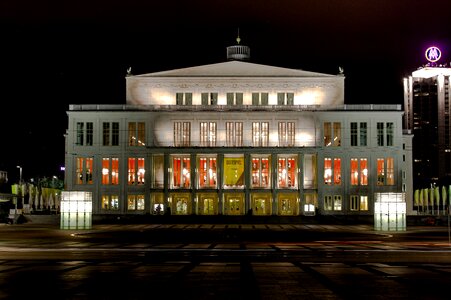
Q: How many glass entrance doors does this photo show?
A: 5